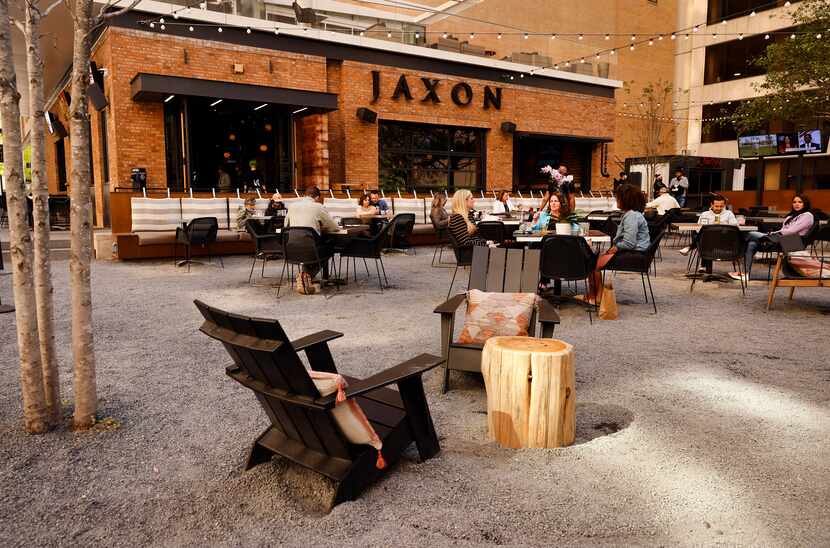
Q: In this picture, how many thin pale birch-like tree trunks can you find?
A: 3